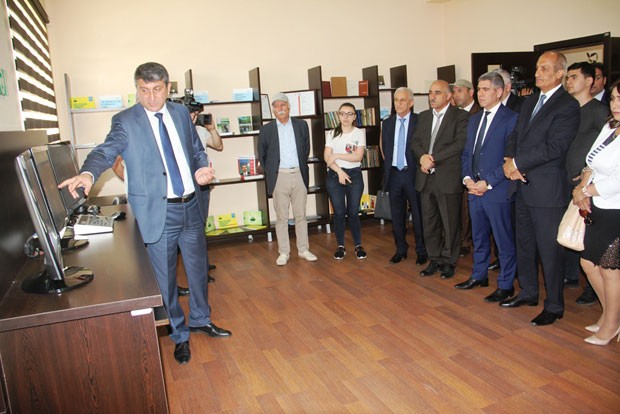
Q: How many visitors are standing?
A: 11